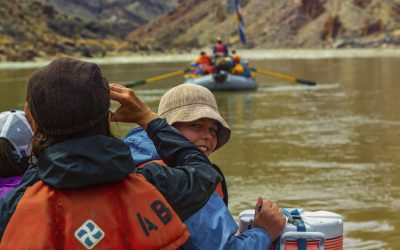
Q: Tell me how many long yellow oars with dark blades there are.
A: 2